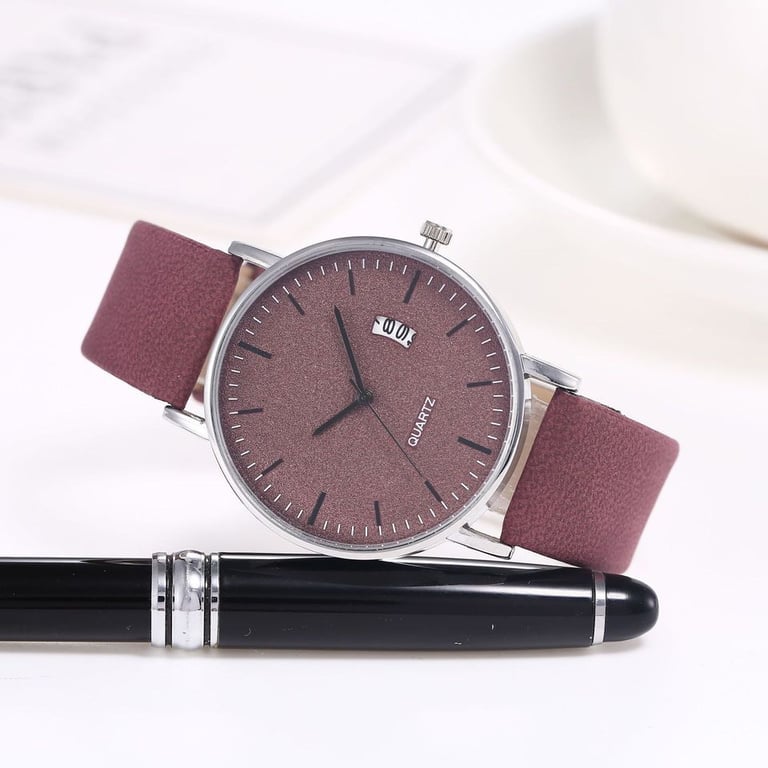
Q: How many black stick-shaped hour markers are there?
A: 12